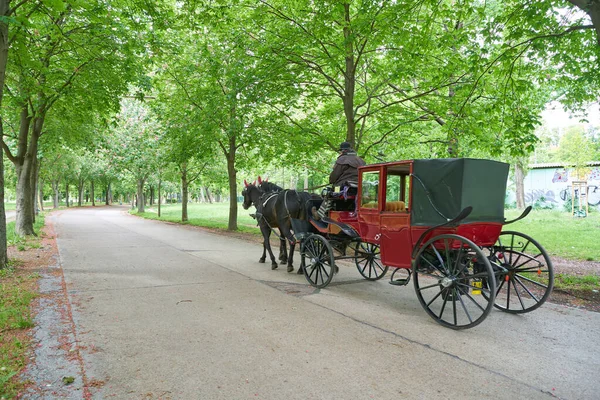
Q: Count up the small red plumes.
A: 4